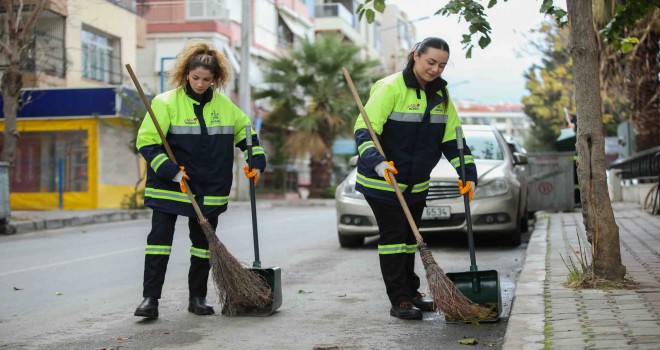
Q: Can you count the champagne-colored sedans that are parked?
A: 1